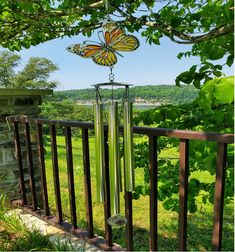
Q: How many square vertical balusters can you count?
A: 11